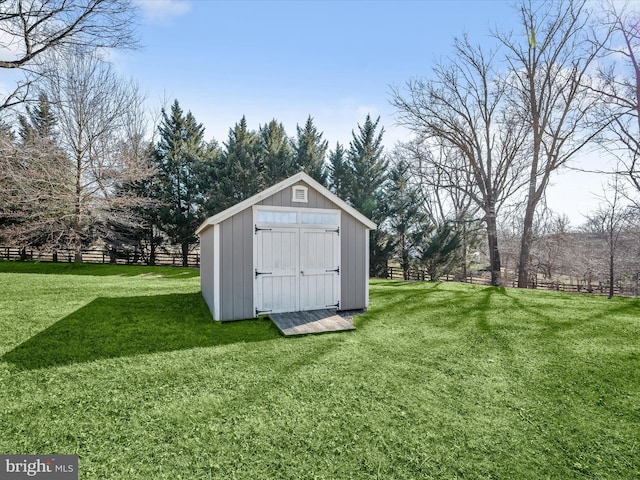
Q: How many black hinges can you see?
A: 6